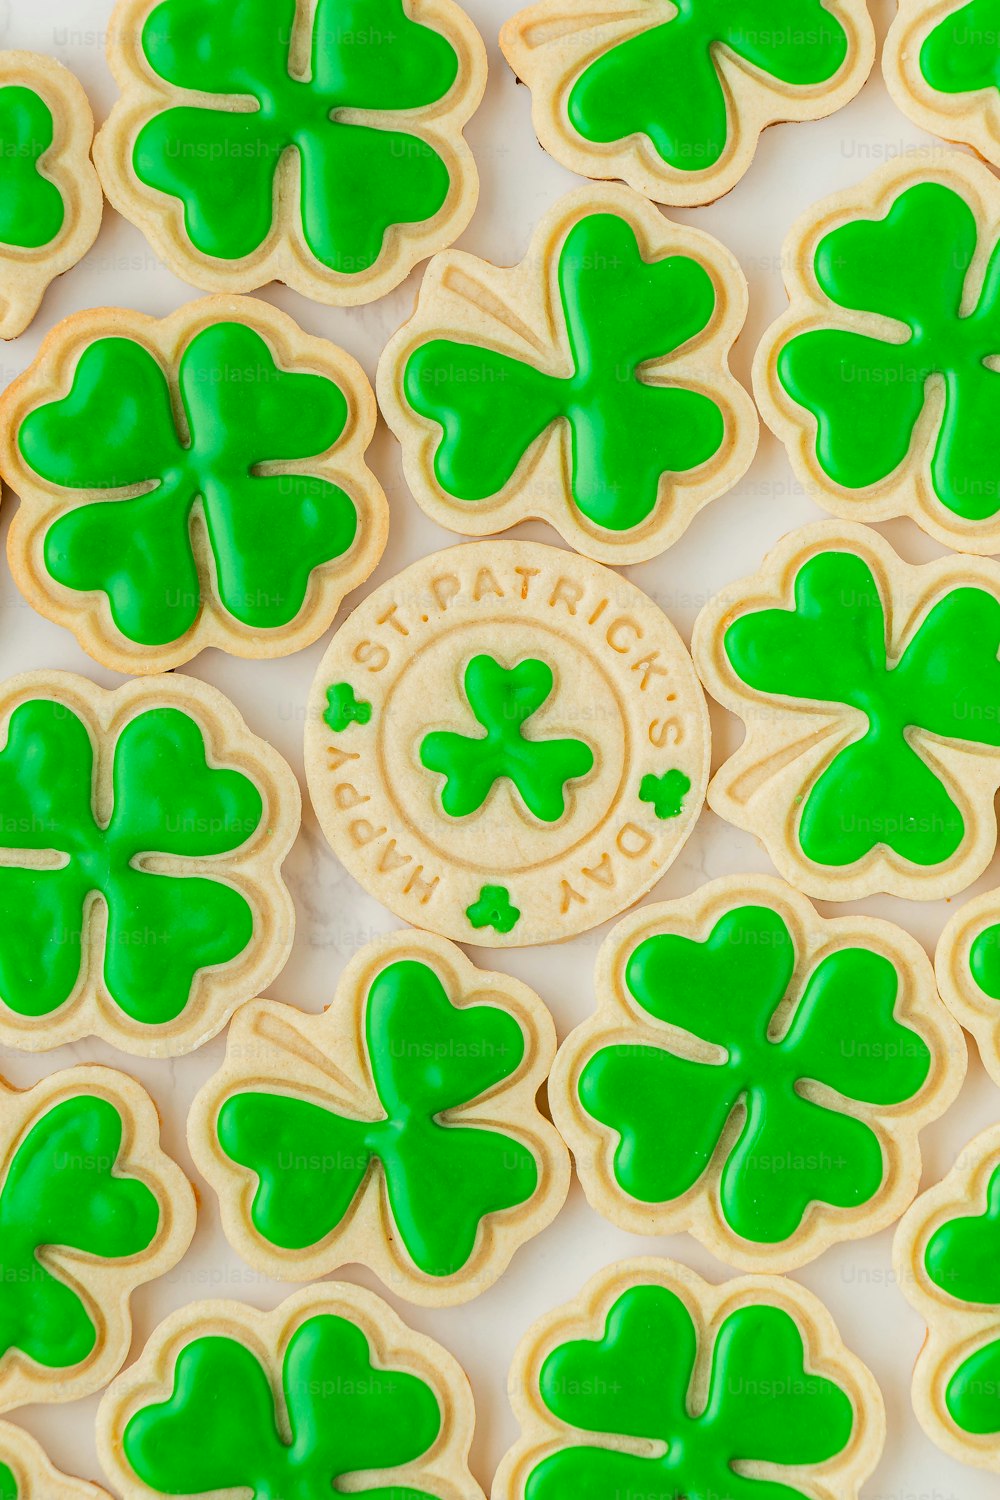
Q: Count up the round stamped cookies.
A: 1